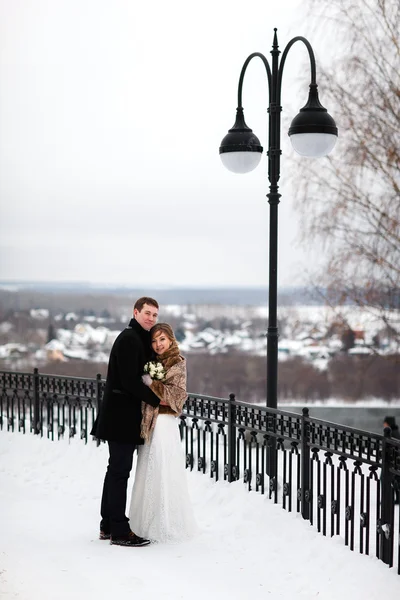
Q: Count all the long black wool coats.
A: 1